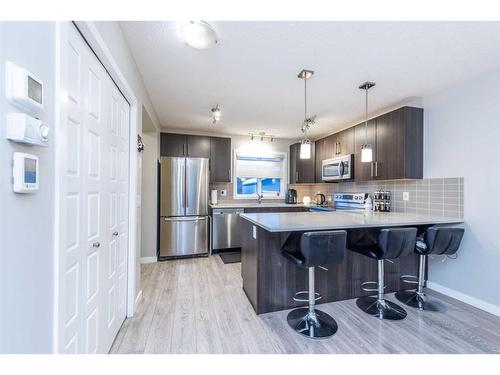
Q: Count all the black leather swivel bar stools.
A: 3